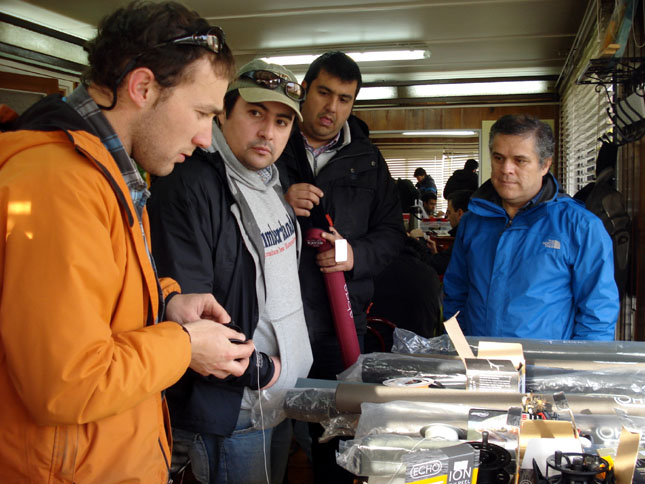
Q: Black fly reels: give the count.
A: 2